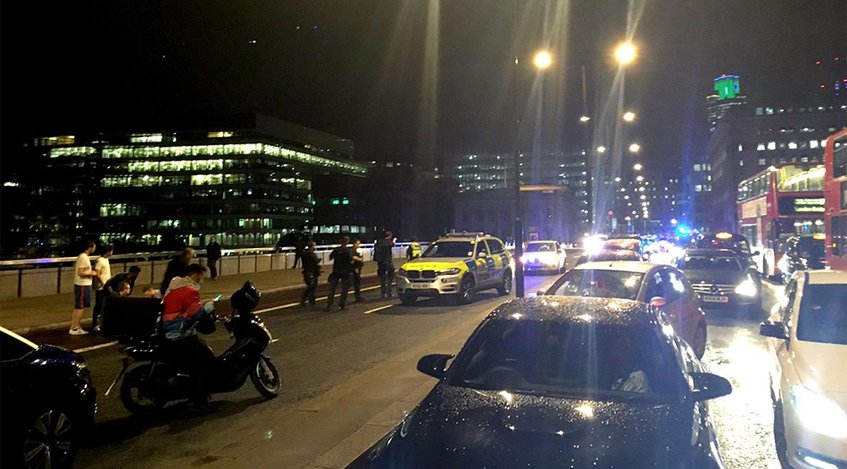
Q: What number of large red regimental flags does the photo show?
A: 0